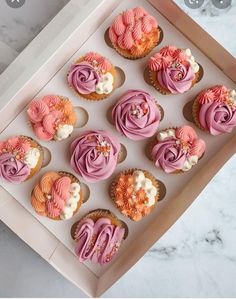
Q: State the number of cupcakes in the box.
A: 12